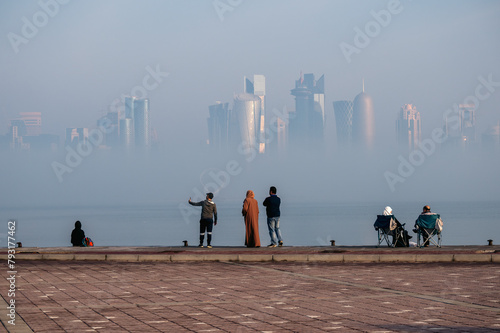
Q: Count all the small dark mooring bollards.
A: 4